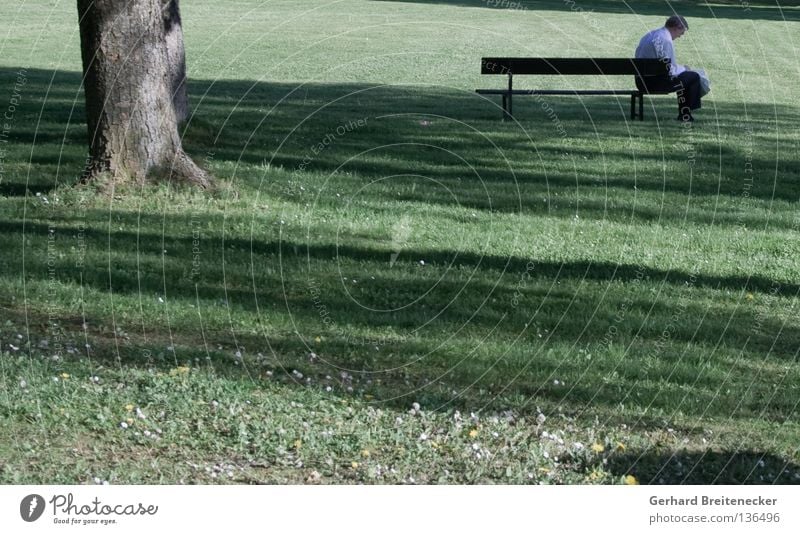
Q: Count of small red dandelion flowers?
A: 0